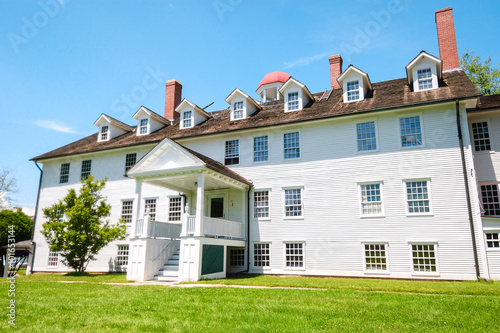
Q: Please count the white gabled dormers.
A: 7